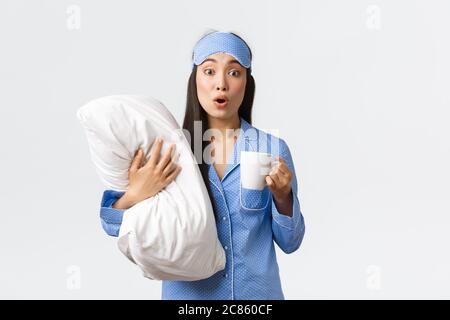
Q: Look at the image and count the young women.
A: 1